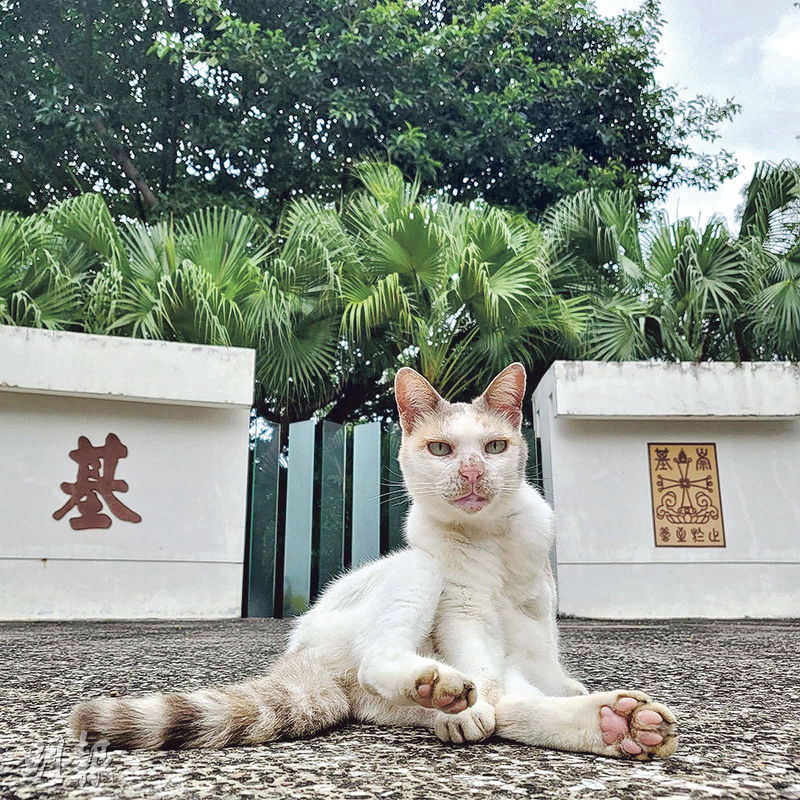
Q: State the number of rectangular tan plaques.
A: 1